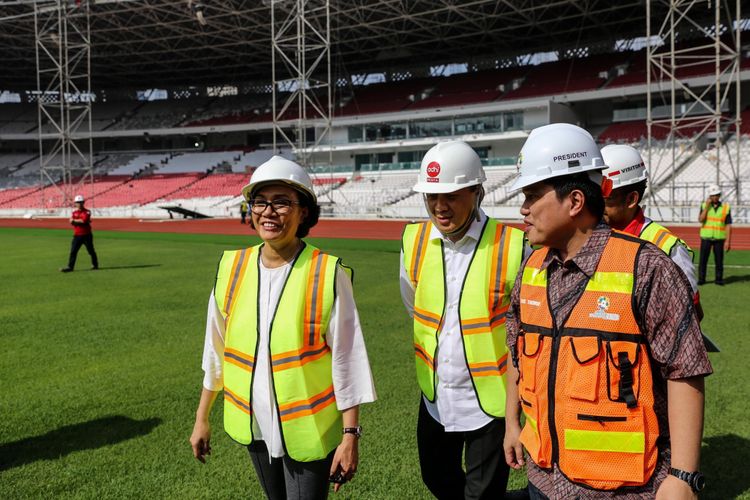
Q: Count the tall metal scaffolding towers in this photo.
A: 3